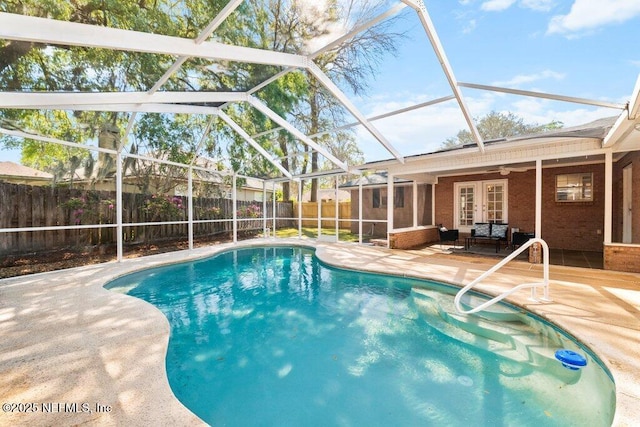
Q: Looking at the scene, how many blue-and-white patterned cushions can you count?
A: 2